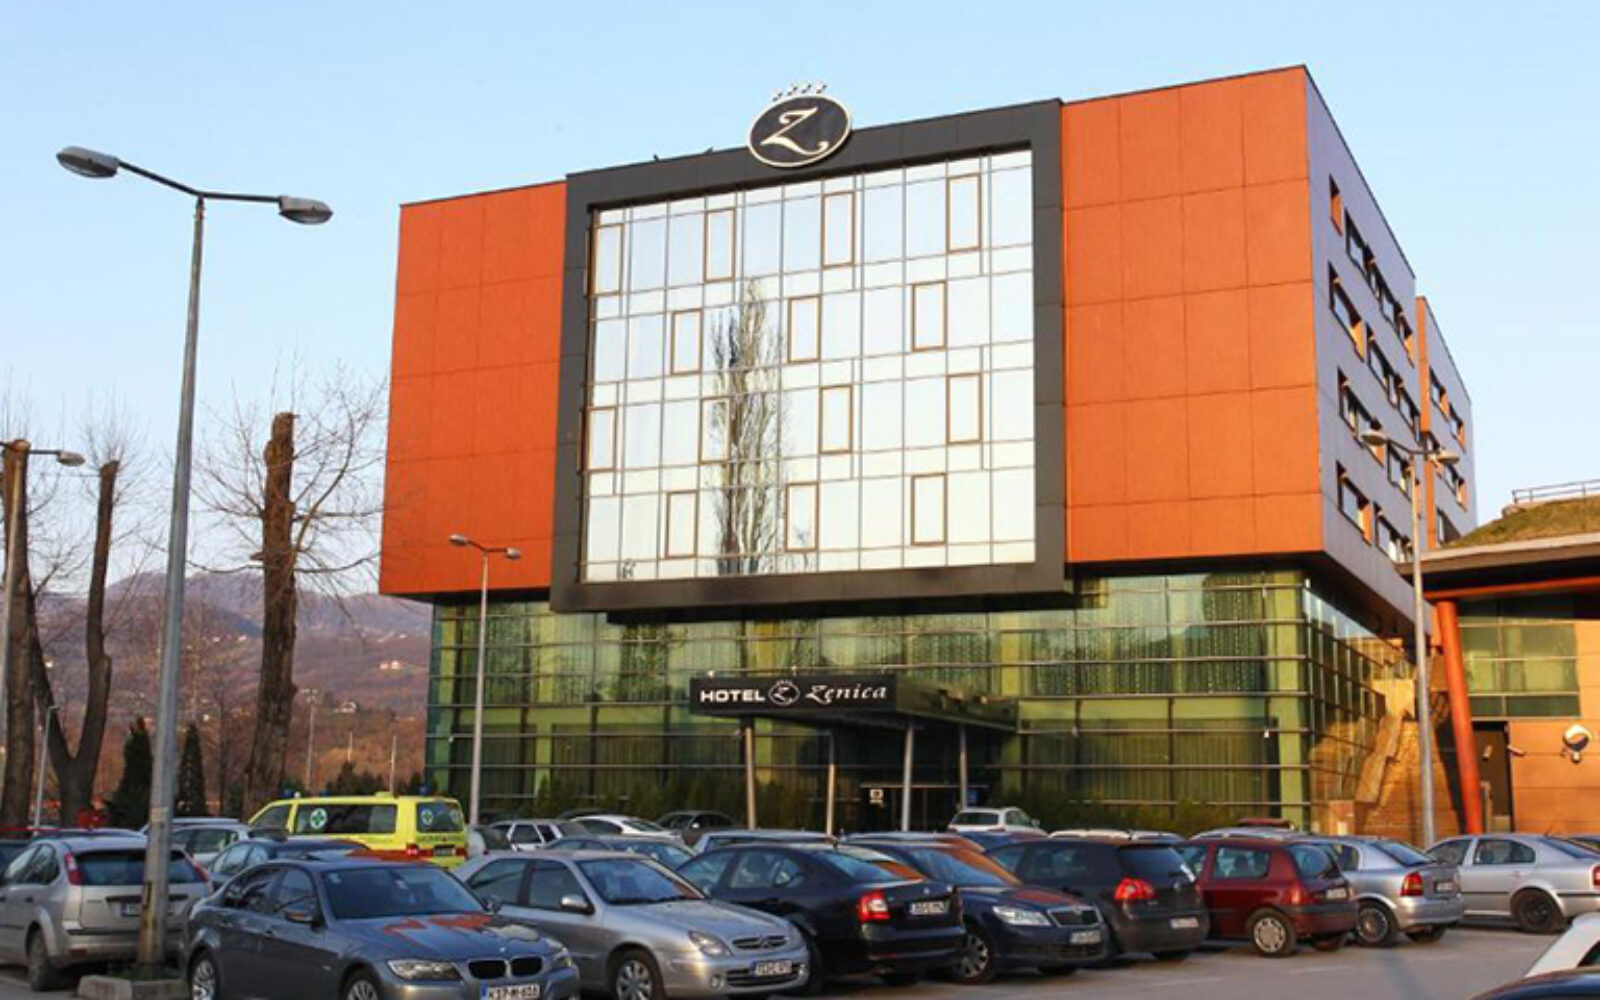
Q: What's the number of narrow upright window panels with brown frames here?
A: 14